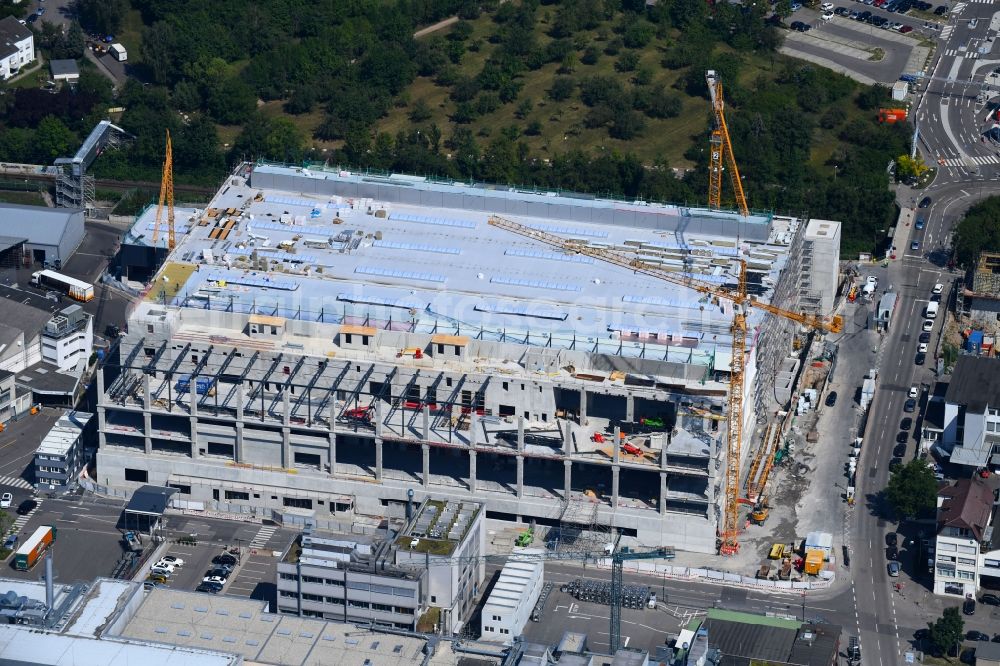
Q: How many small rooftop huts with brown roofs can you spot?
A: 3